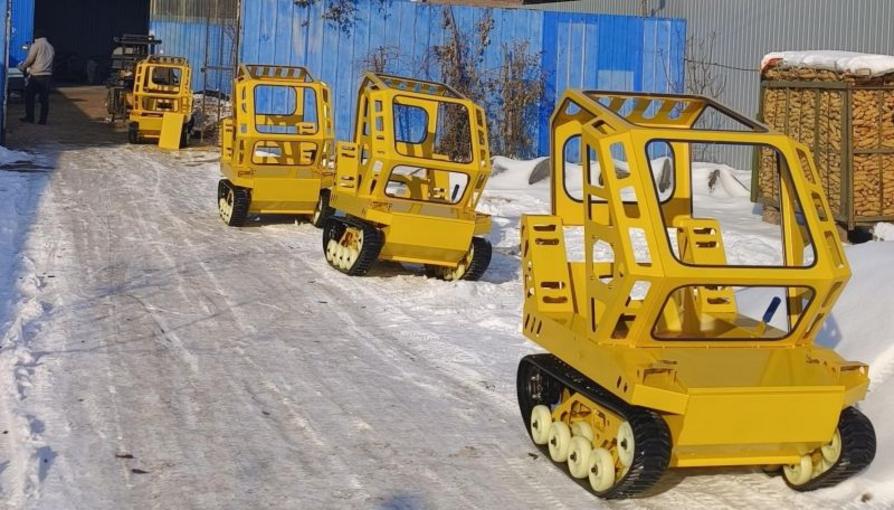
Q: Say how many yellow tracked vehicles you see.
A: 4